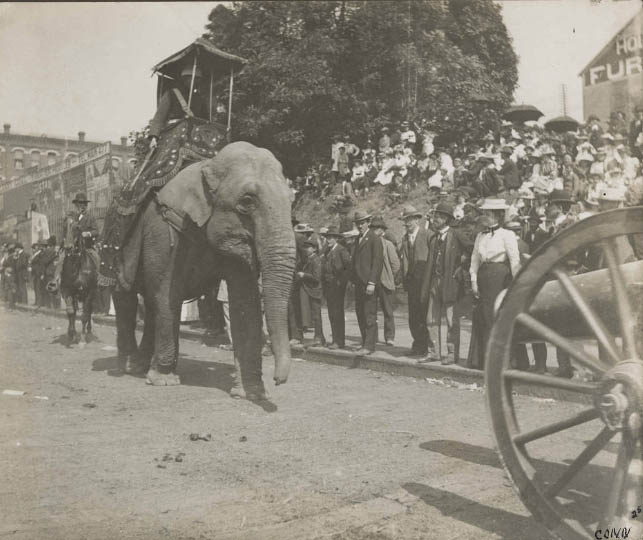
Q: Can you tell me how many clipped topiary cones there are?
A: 0